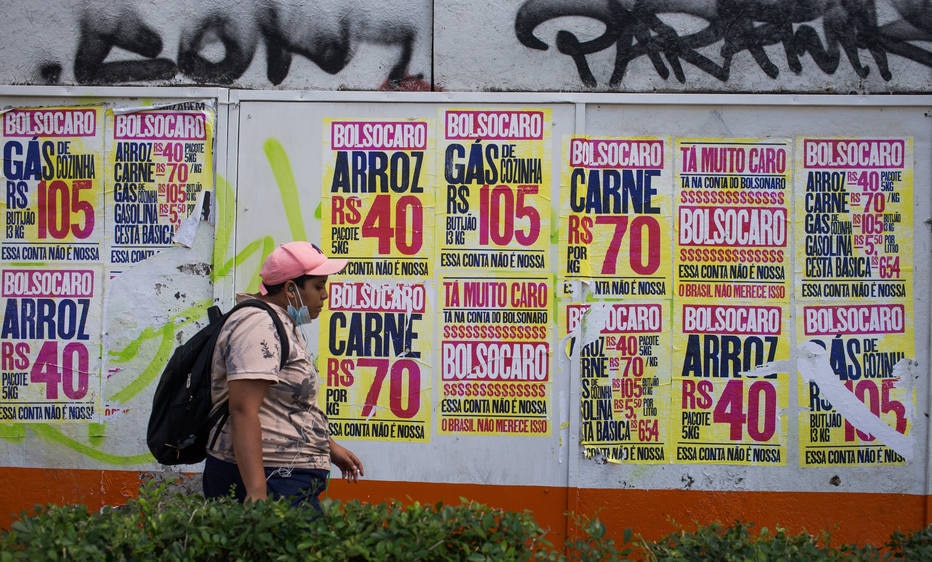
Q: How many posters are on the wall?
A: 13